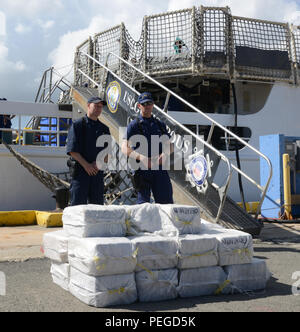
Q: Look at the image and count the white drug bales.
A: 13